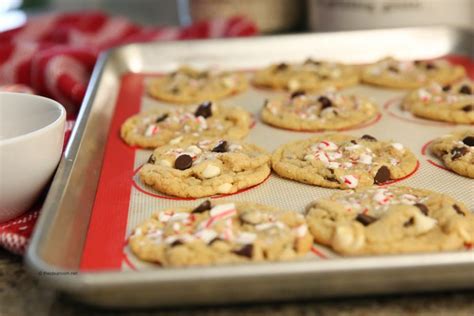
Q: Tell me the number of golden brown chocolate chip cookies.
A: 11